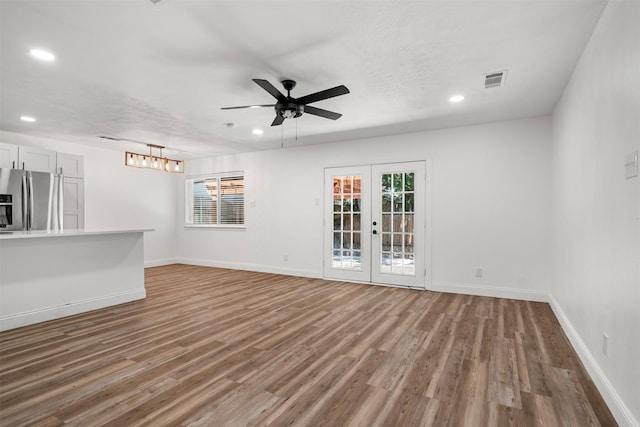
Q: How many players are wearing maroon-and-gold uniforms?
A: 0